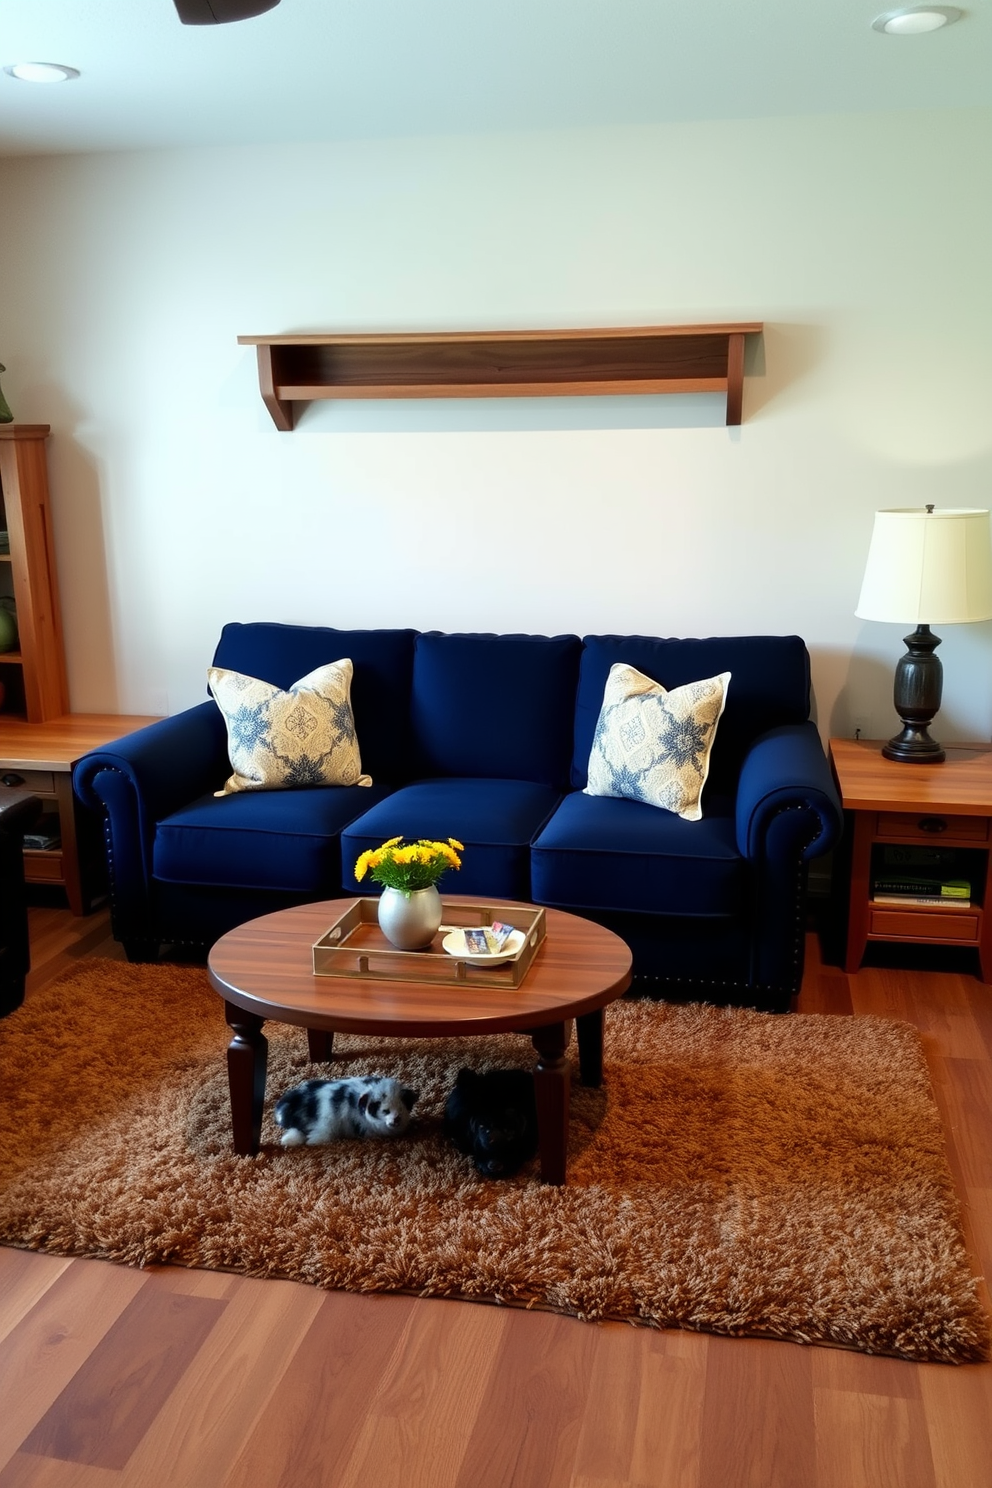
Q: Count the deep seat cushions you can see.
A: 3